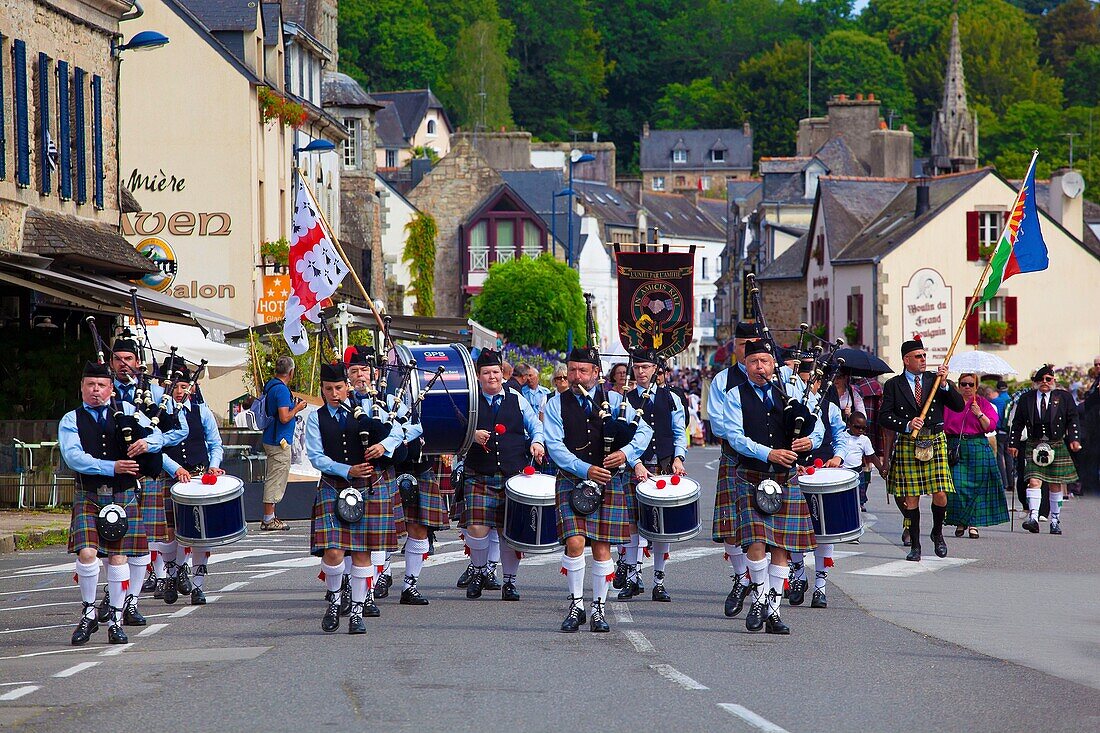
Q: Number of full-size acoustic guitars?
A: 0